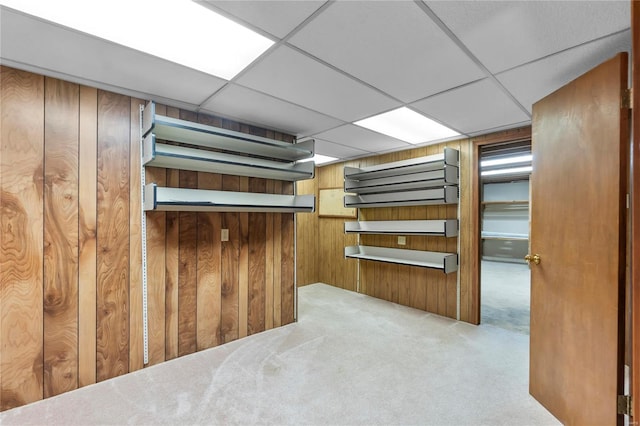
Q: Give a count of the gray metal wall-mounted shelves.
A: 8